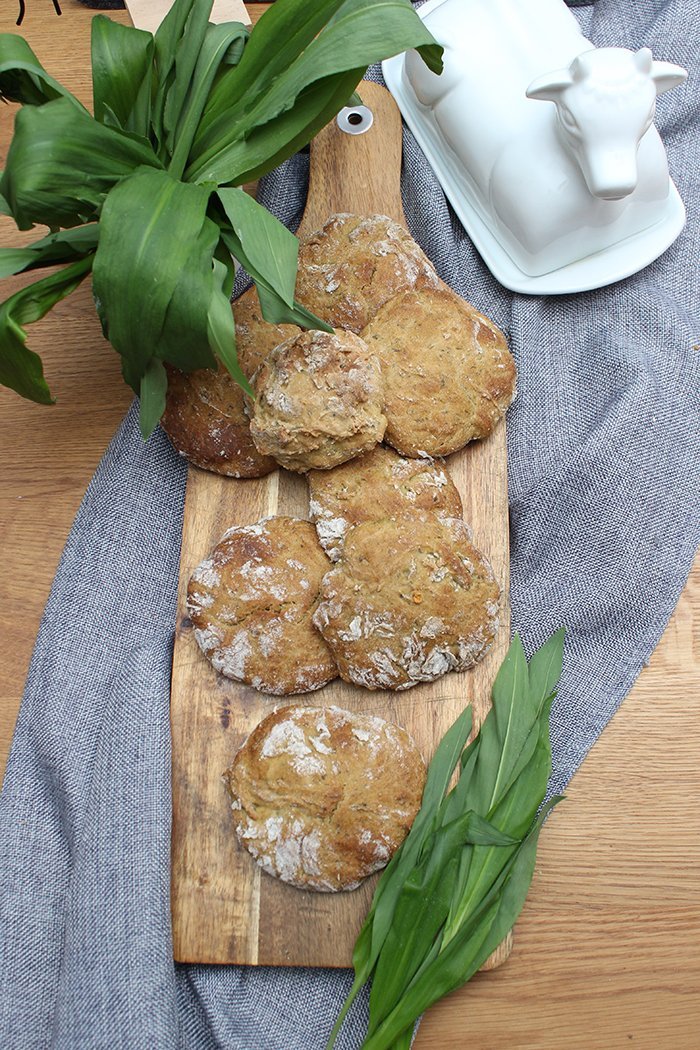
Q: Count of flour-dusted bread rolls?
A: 8